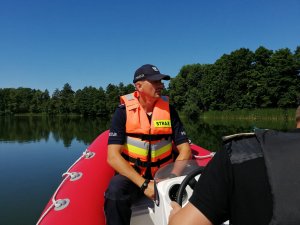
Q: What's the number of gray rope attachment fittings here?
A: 3